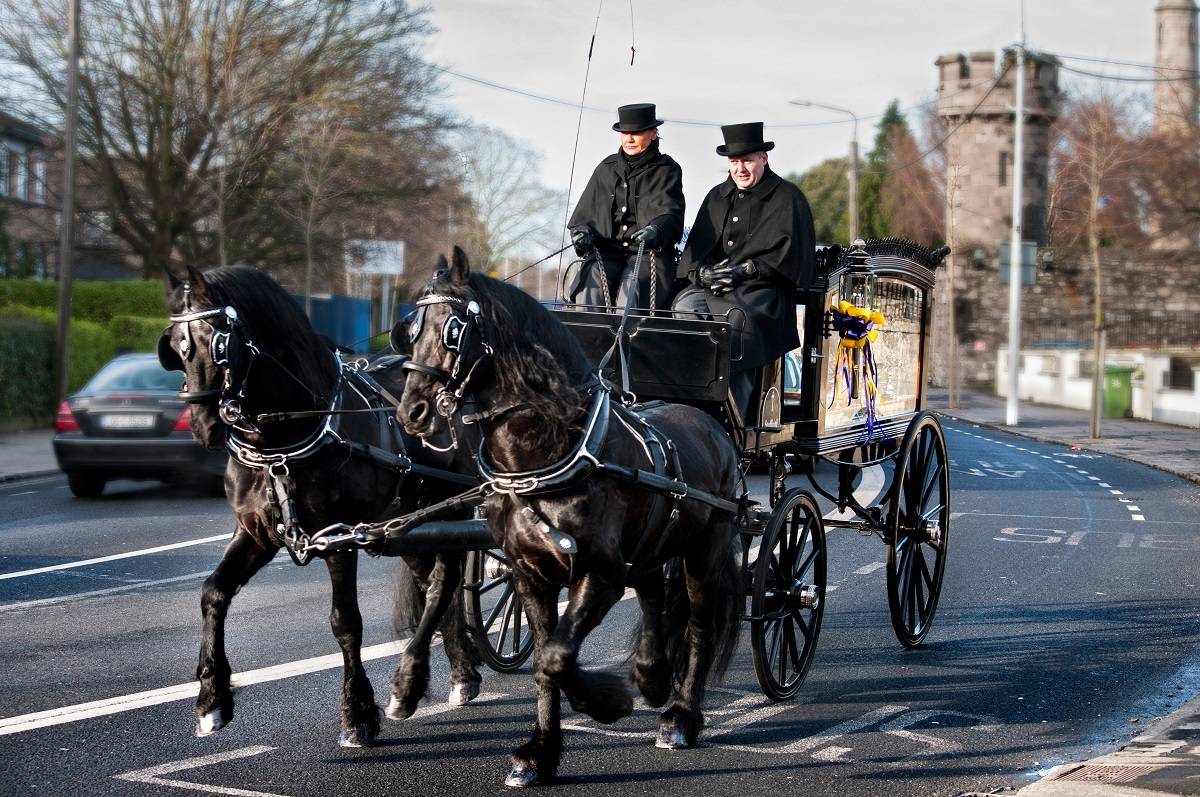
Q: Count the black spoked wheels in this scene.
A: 3